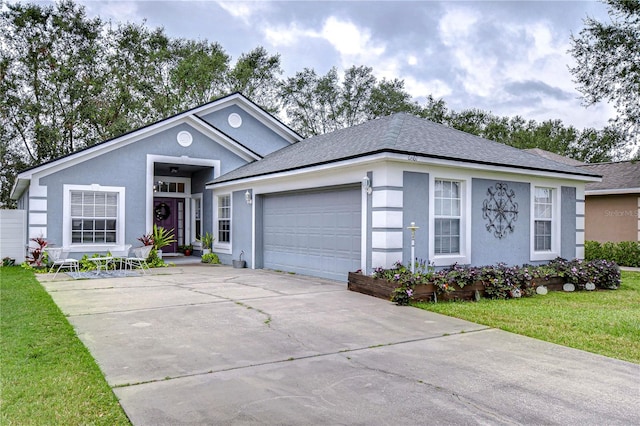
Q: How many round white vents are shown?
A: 2